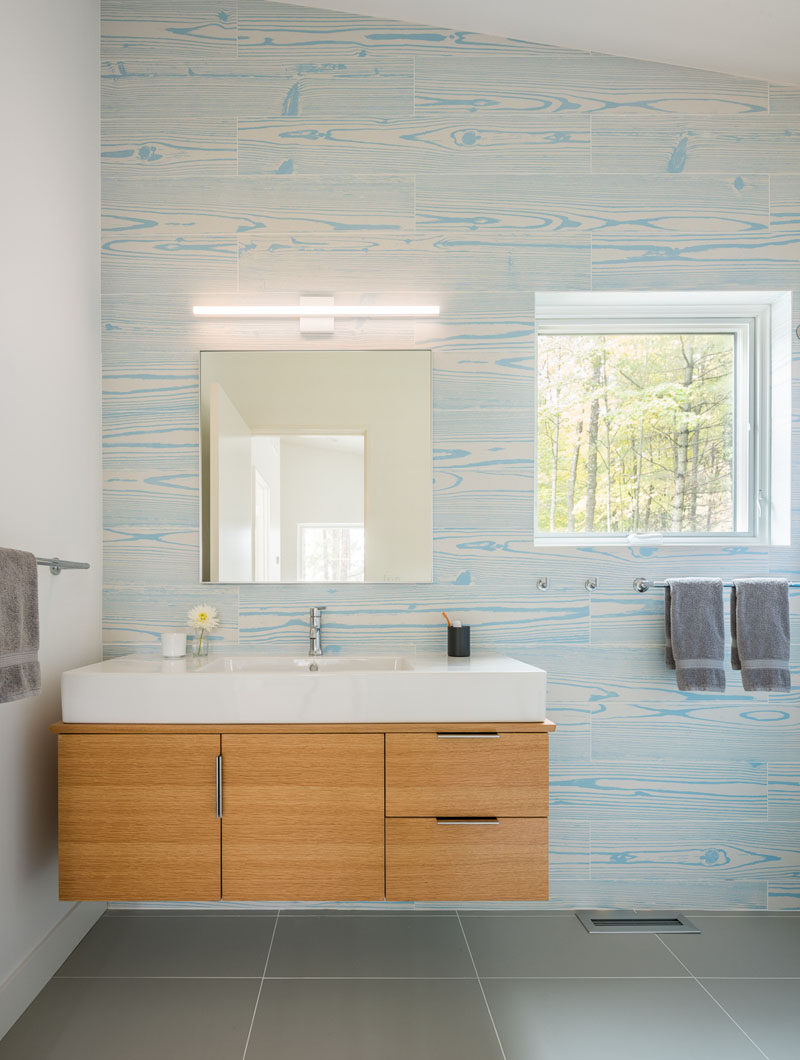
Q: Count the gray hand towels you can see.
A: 3